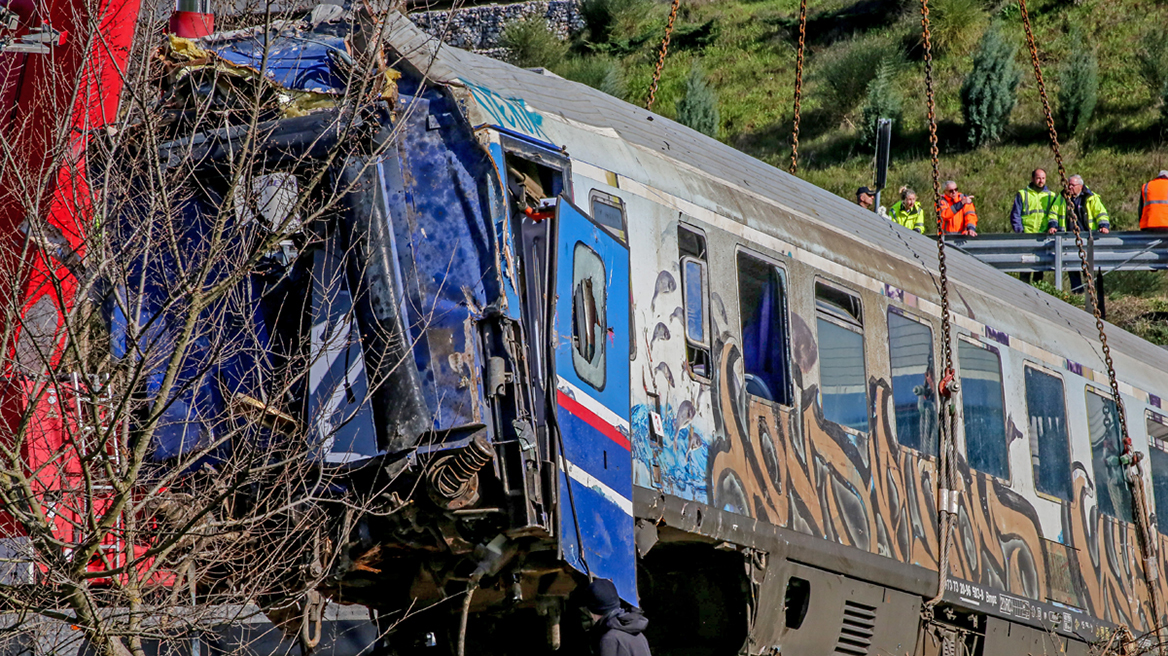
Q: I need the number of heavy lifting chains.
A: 4